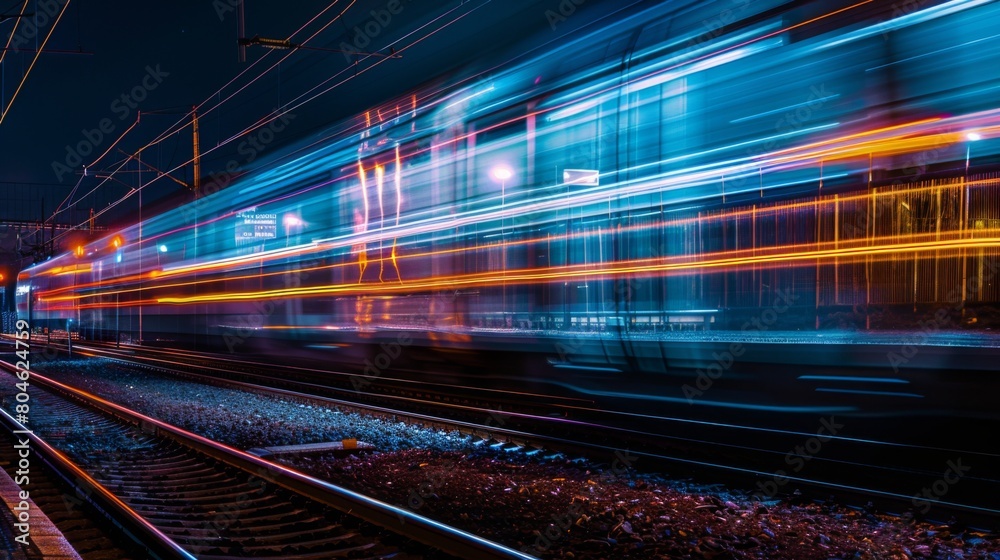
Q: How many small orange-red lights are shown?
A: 3